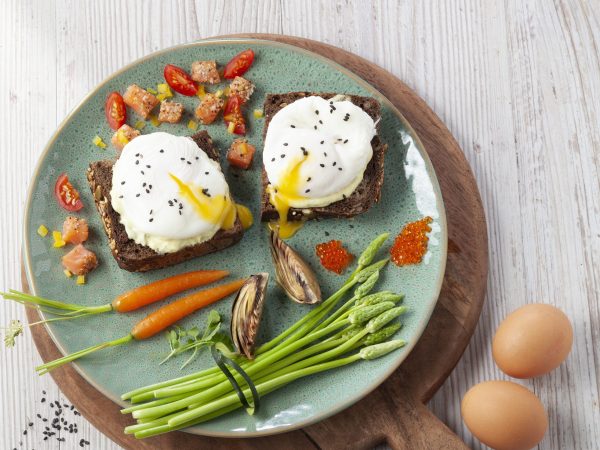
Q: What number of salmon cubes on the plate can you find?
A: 9